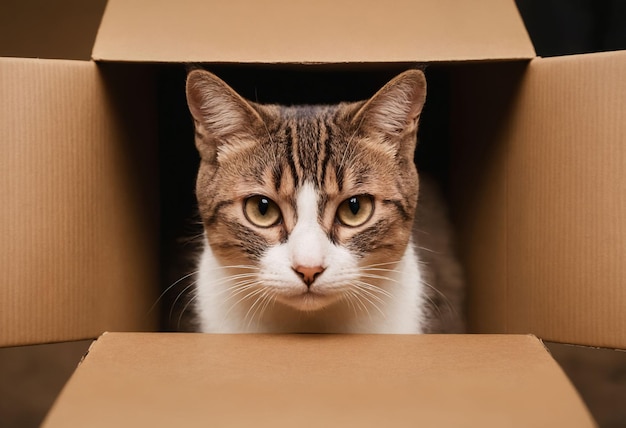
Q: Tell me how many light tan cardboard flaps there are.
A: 4